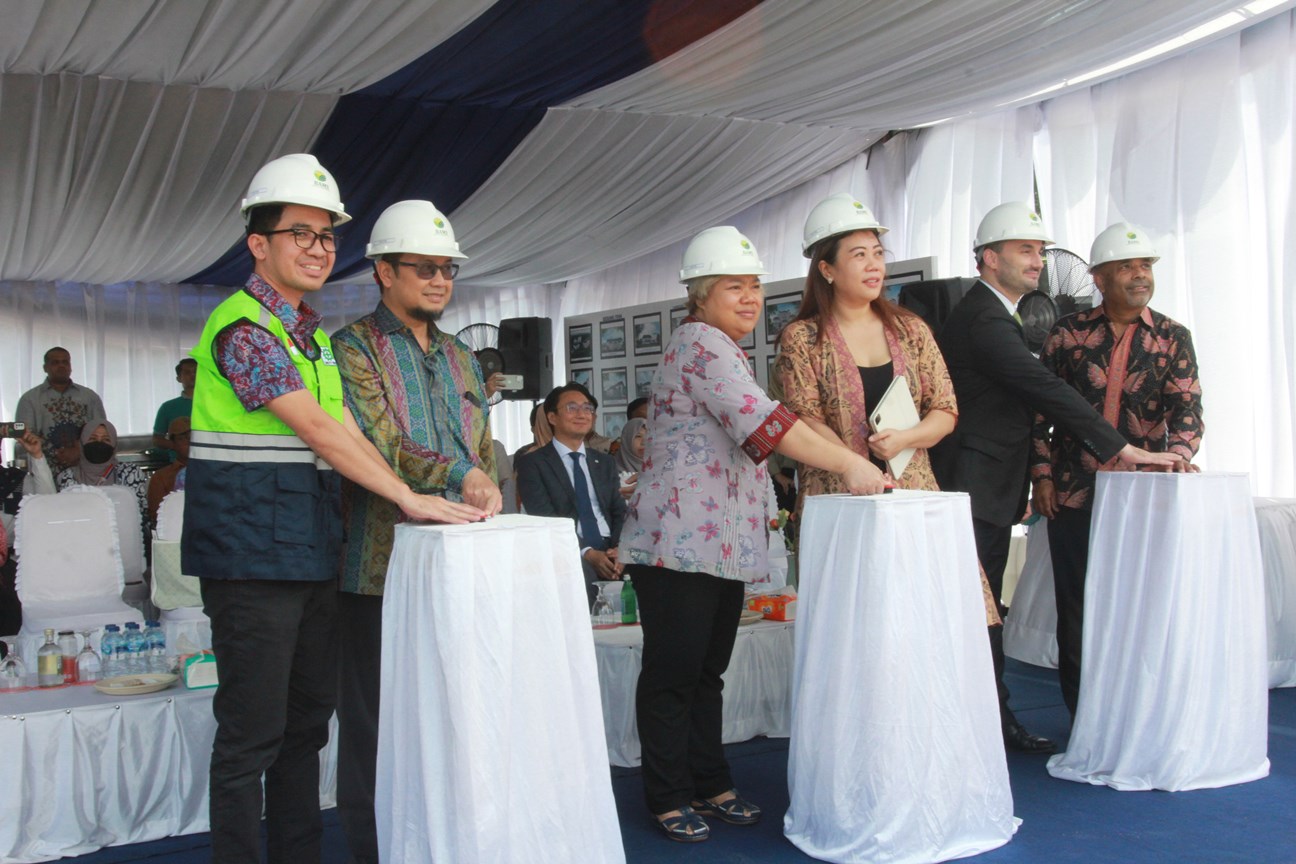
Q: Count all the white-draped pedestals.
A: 3